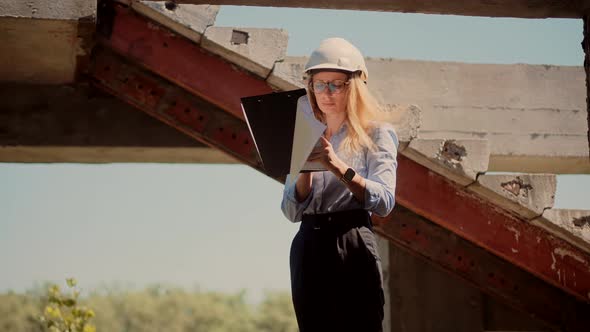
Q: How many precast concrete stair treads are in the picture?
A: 7